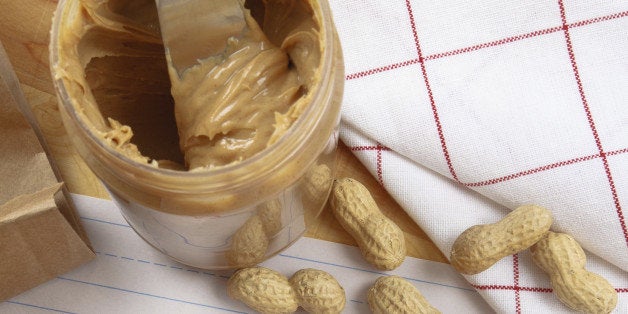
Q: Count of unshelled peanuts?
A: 5